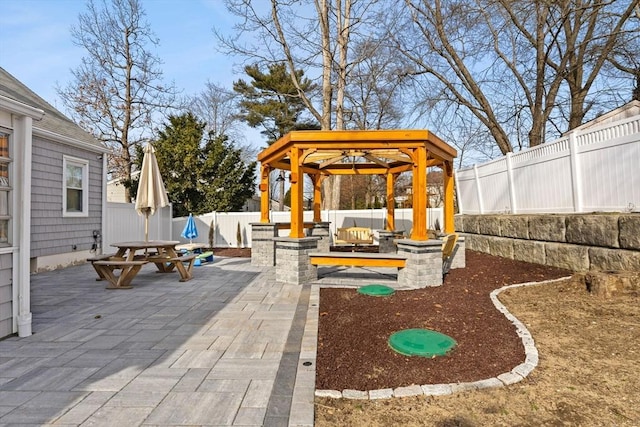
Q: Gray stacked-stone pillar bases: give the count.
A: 6